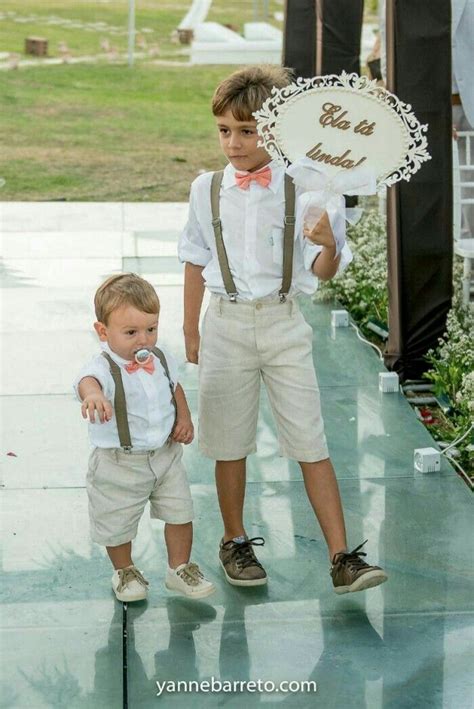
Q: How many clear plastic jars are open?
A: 0